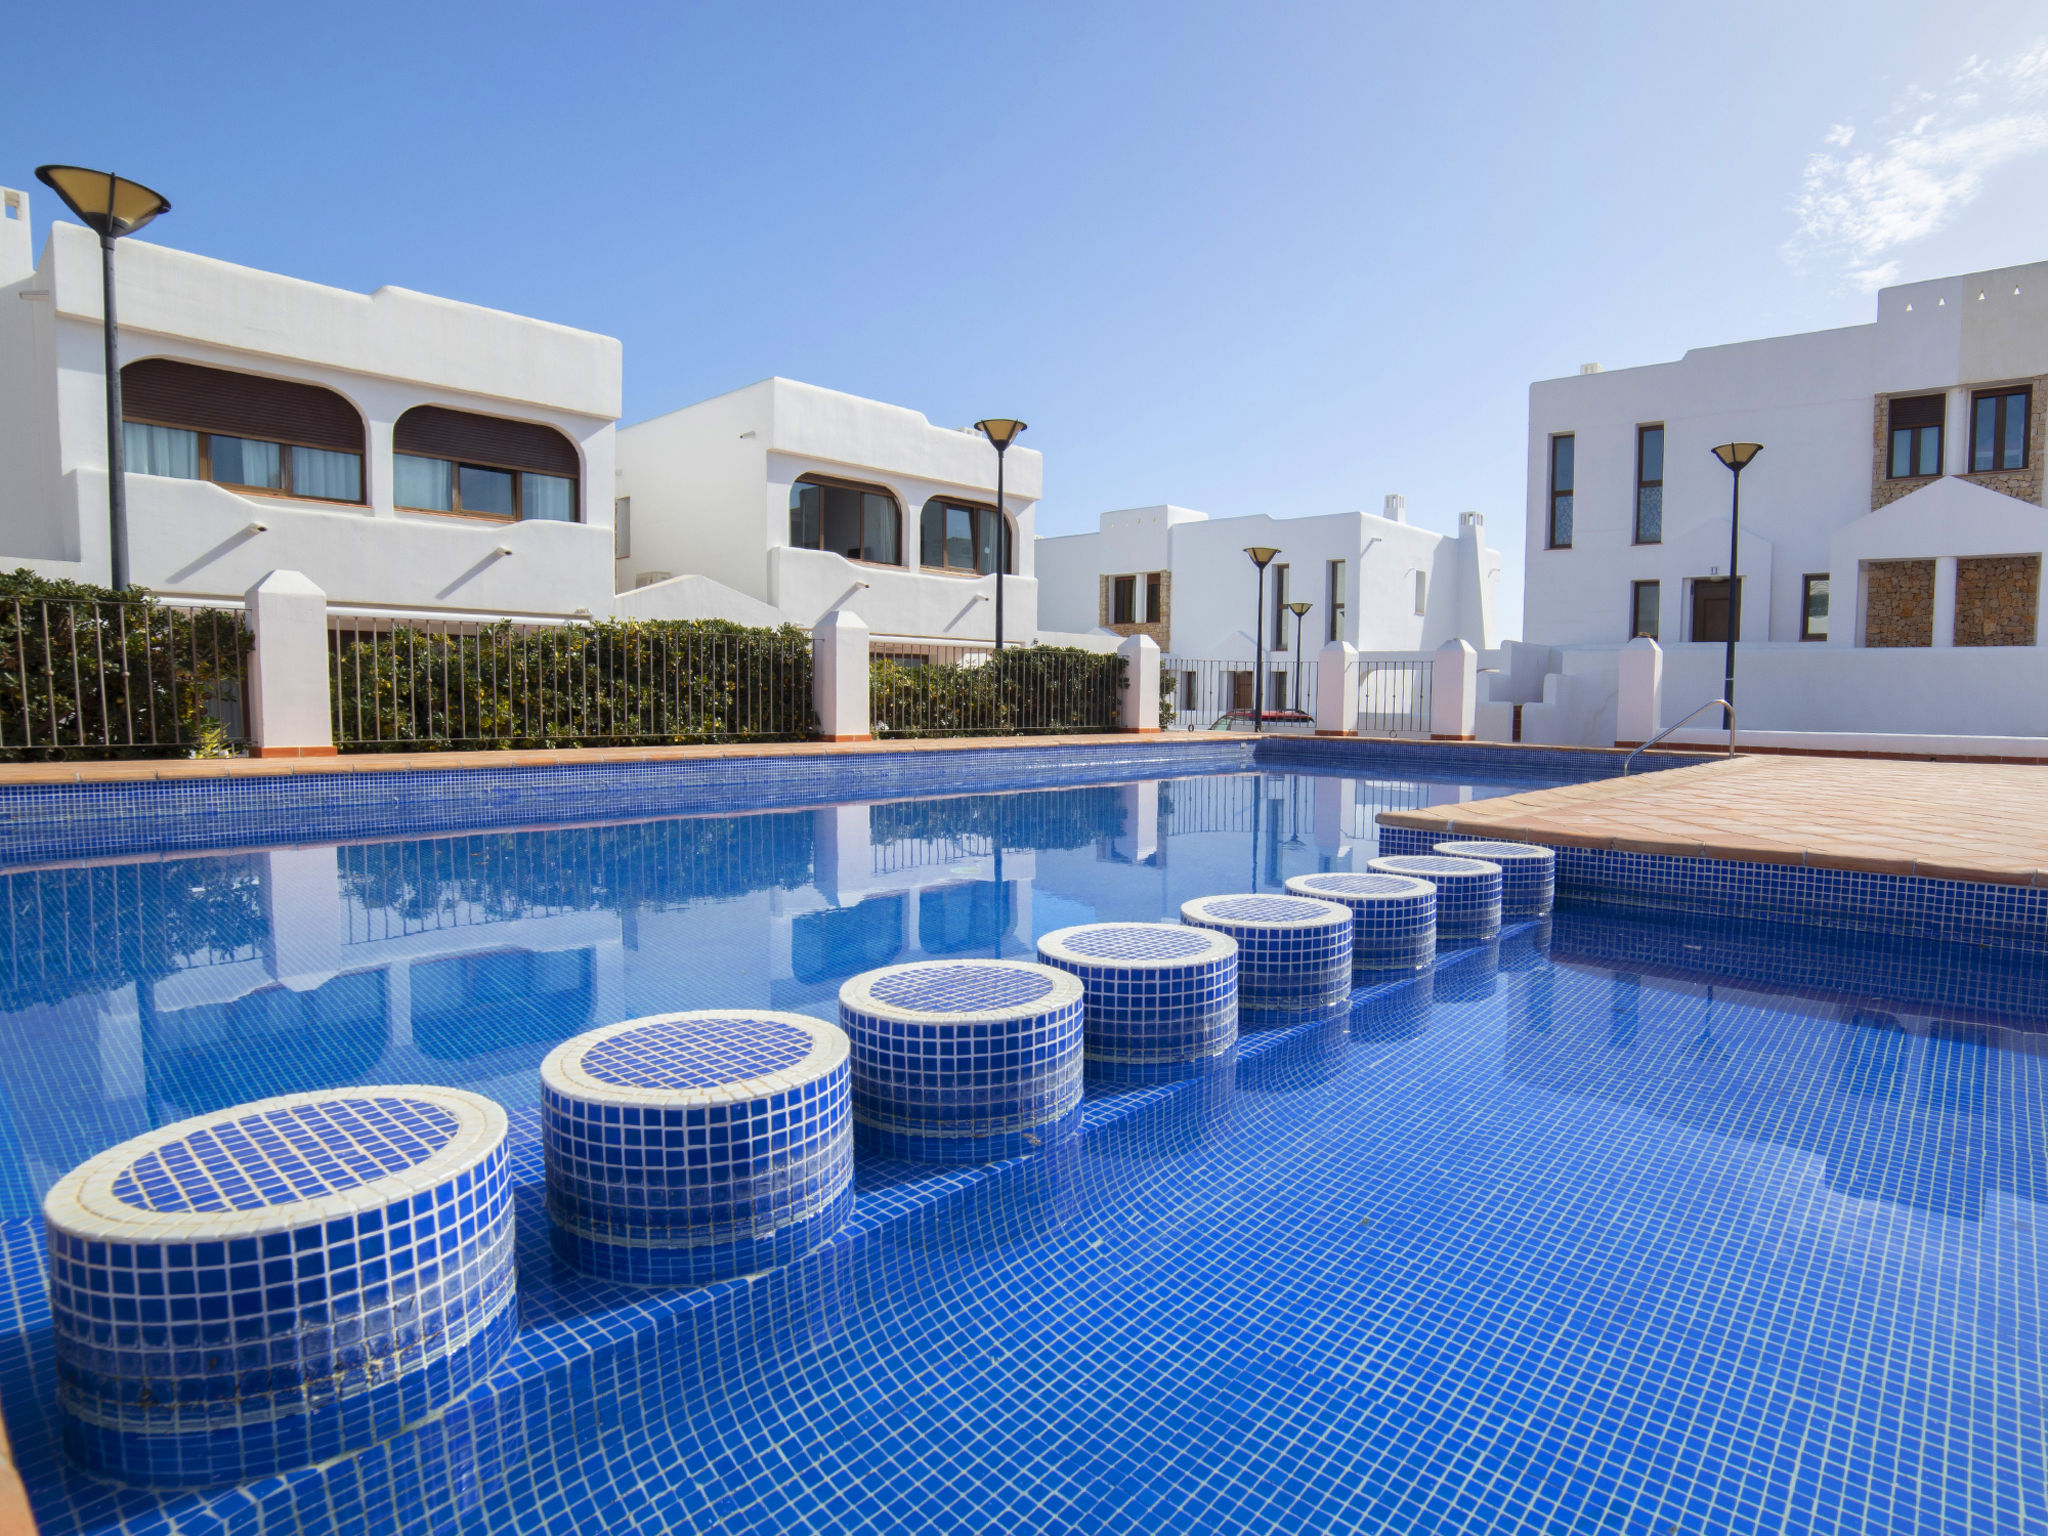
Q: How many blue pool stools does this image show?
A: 8